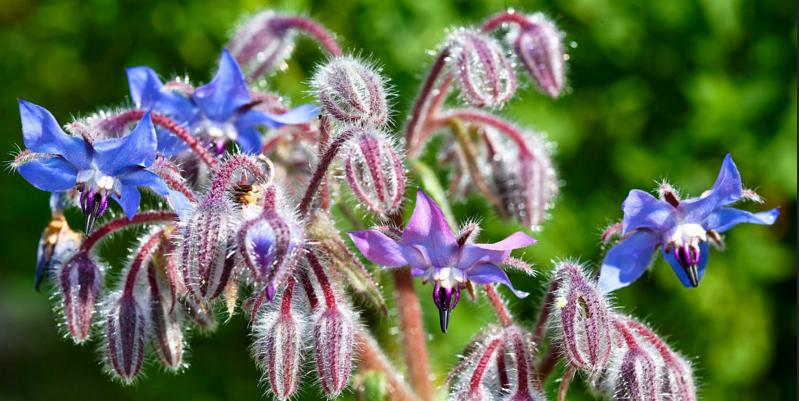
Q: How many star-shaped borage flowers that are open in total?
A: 4